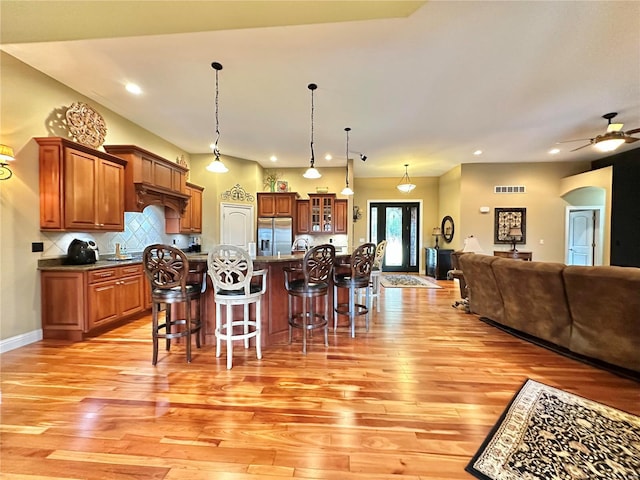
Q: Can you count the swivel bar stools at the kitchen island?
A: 5